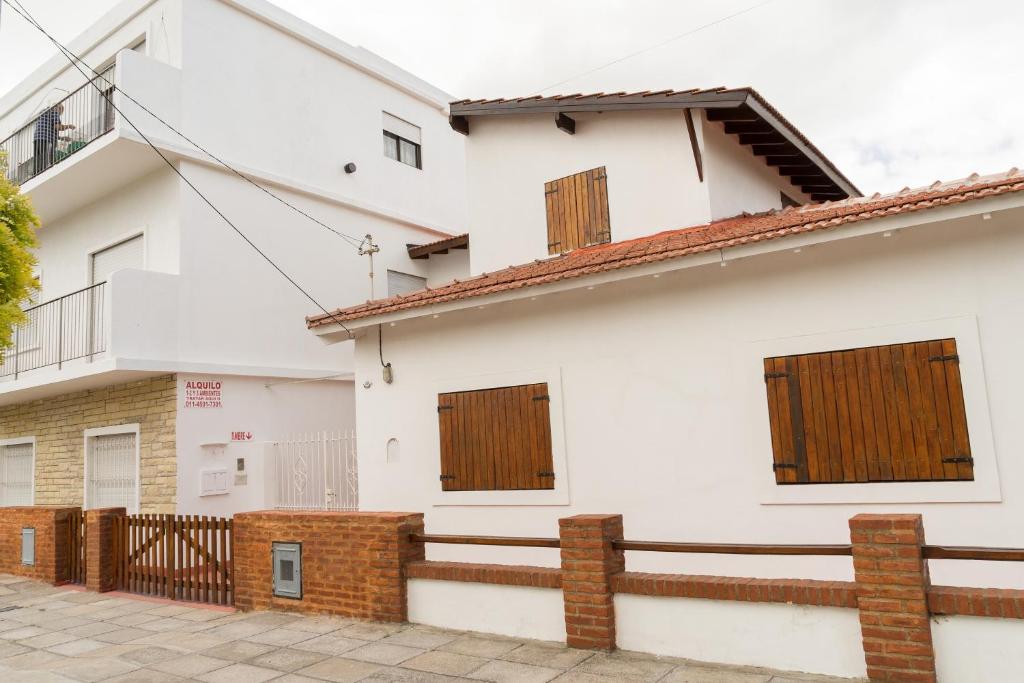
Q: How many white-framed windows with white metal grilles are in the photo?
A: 2